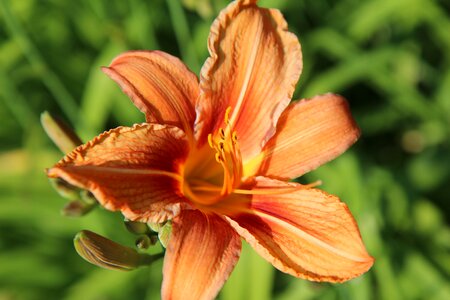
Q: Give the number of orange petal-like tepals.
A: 6